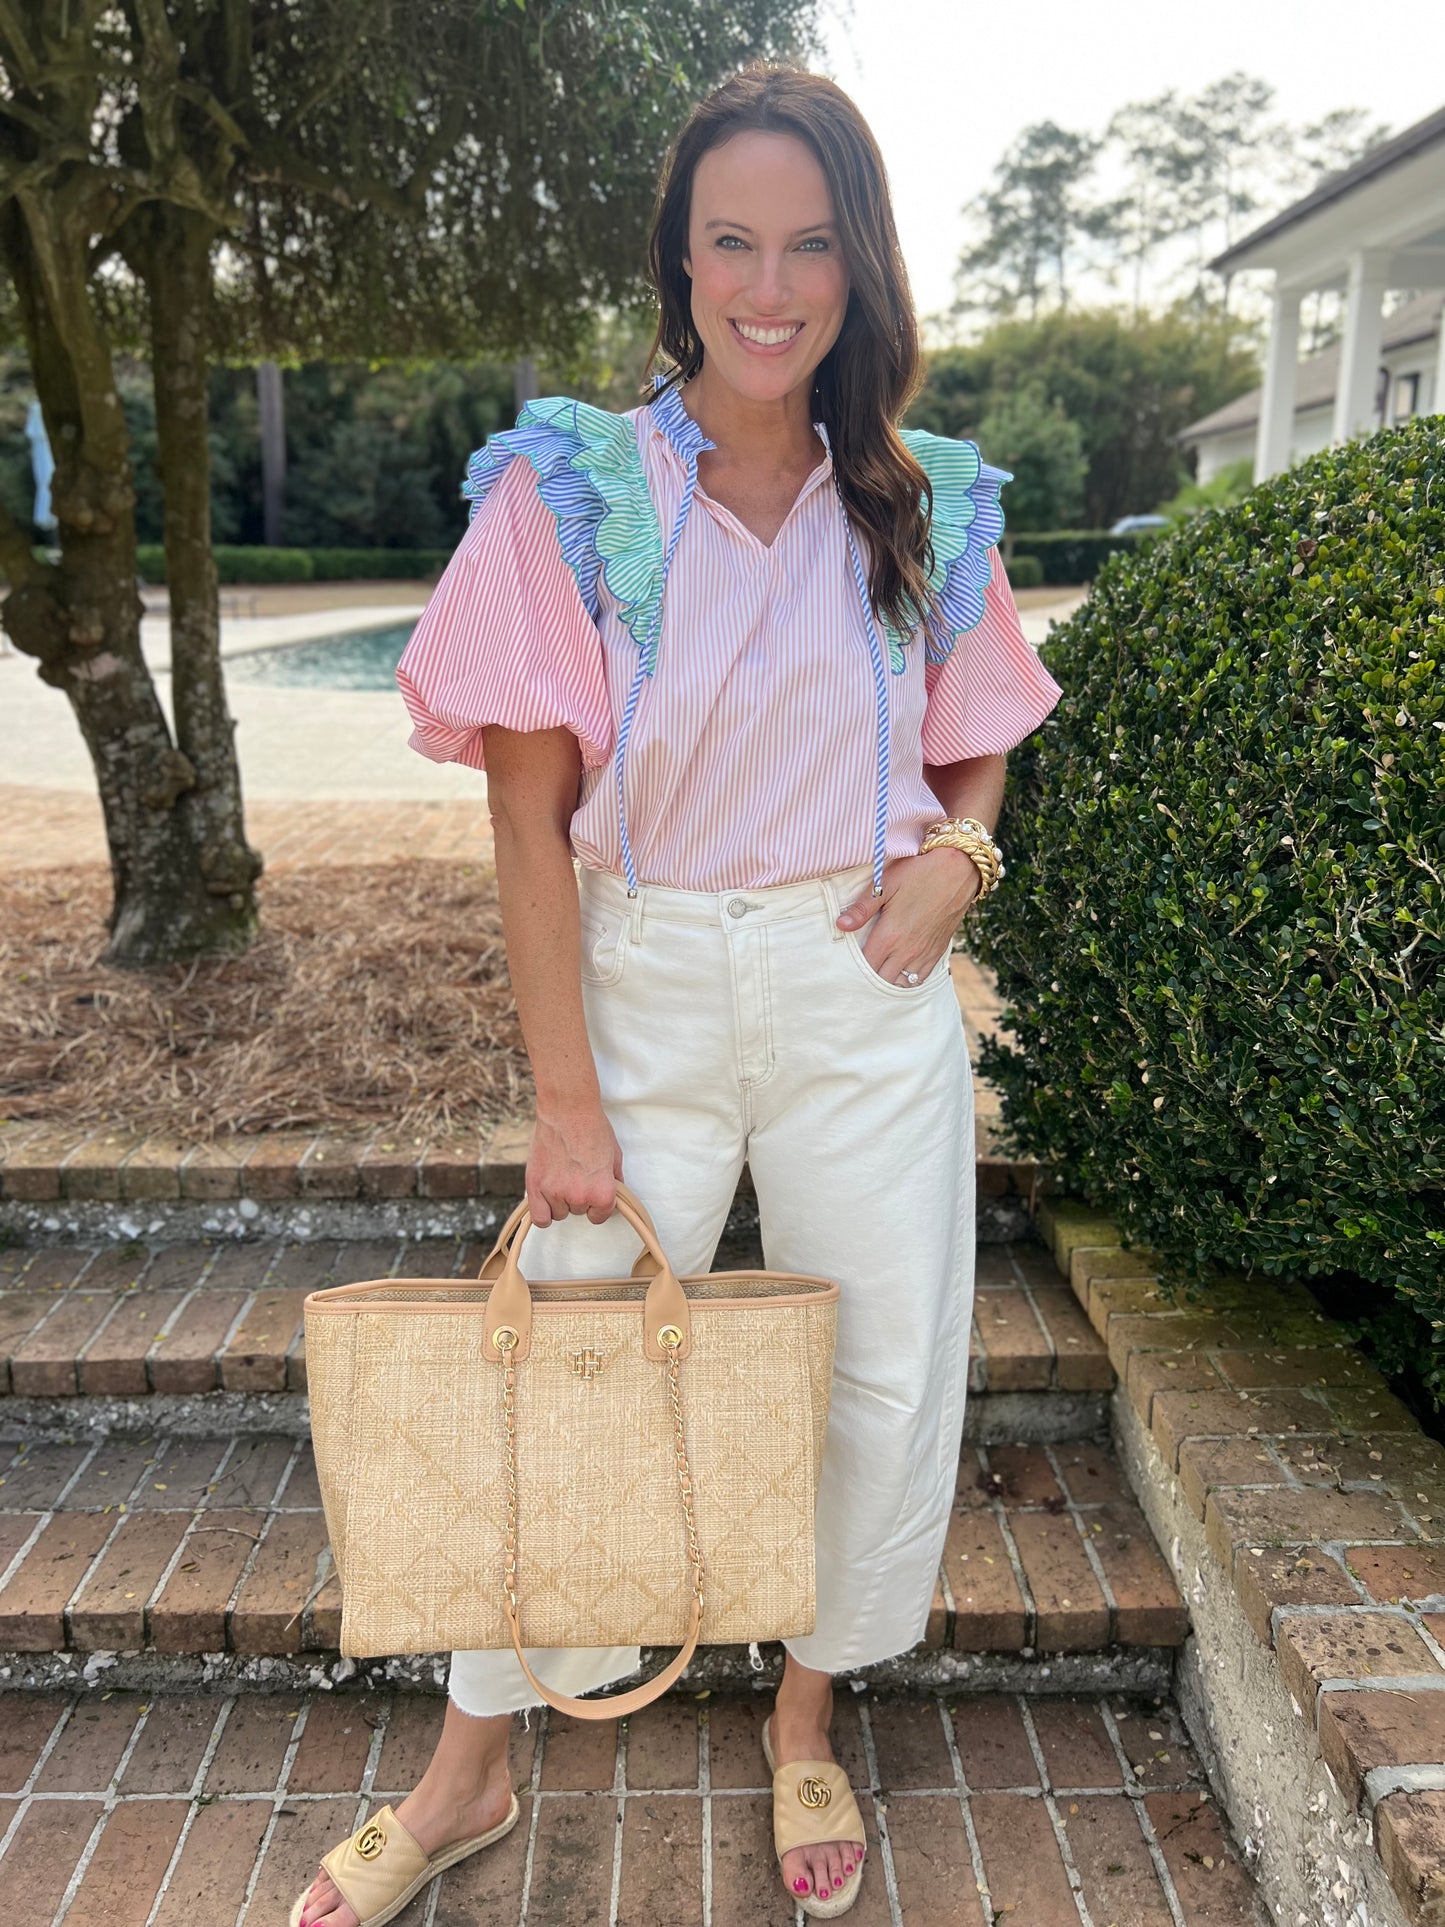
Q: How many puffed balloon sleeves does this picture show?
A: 2